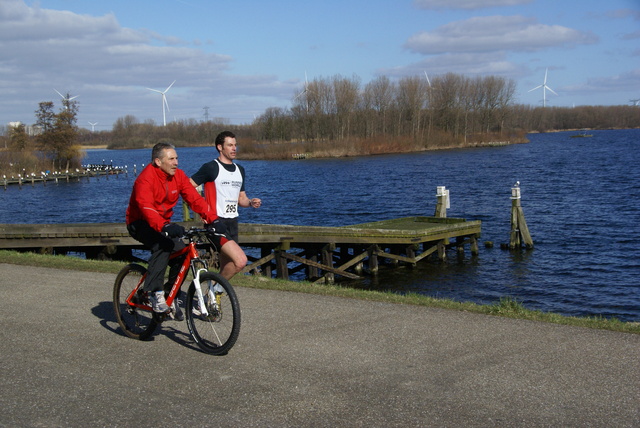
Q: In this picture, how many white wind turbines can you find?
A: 6